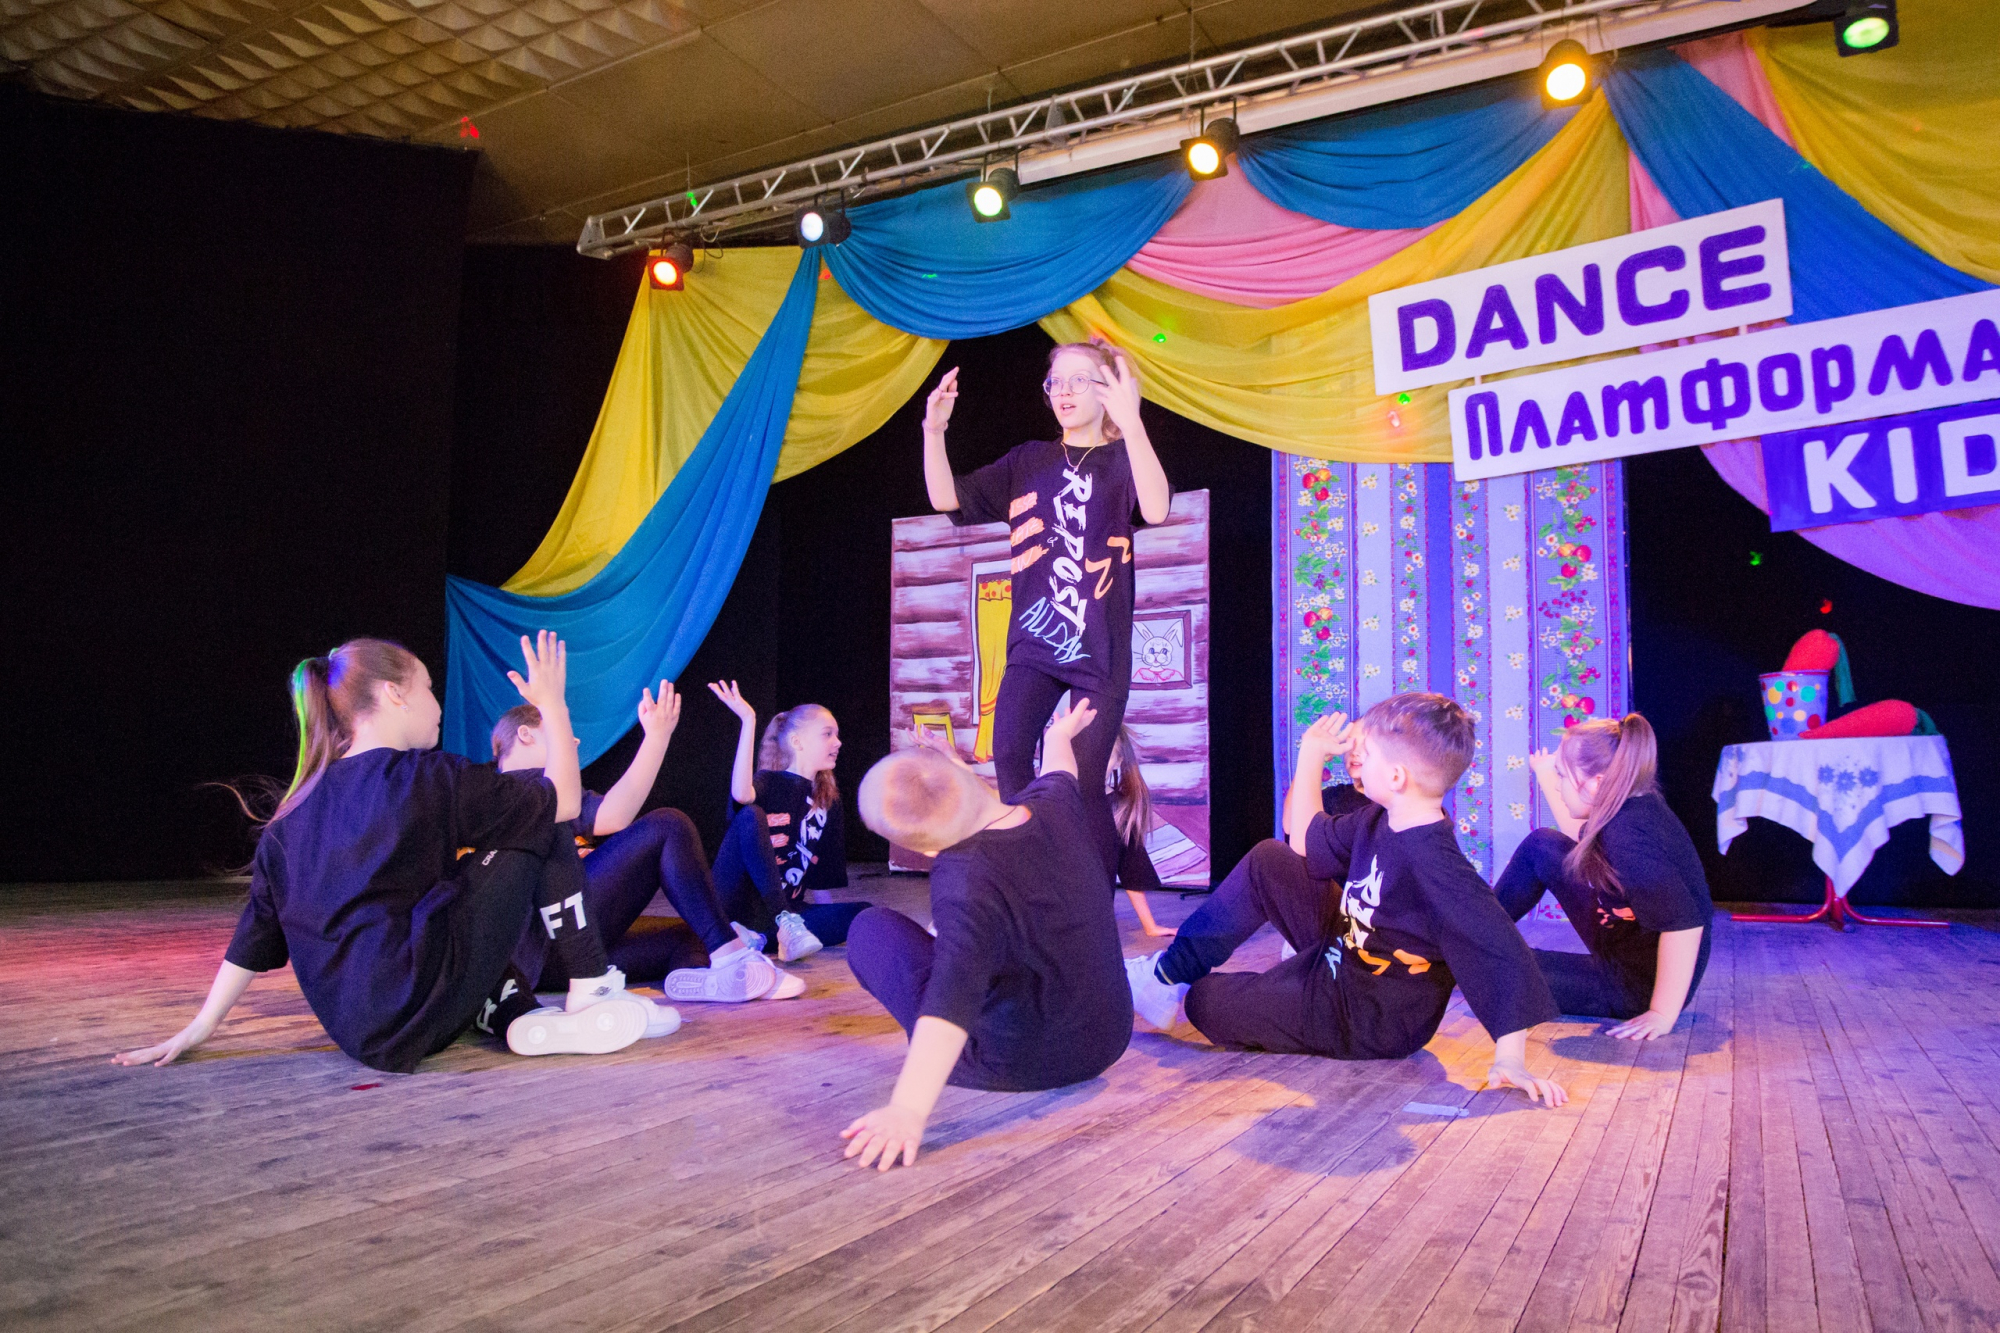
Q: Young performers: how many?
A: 9